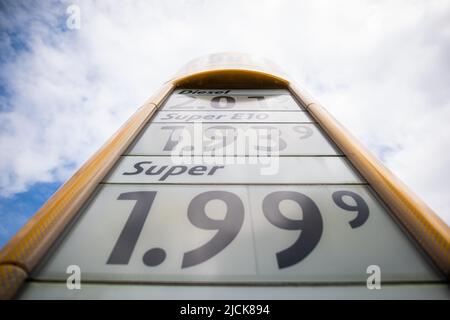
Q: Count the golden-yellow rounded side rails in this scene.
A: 2